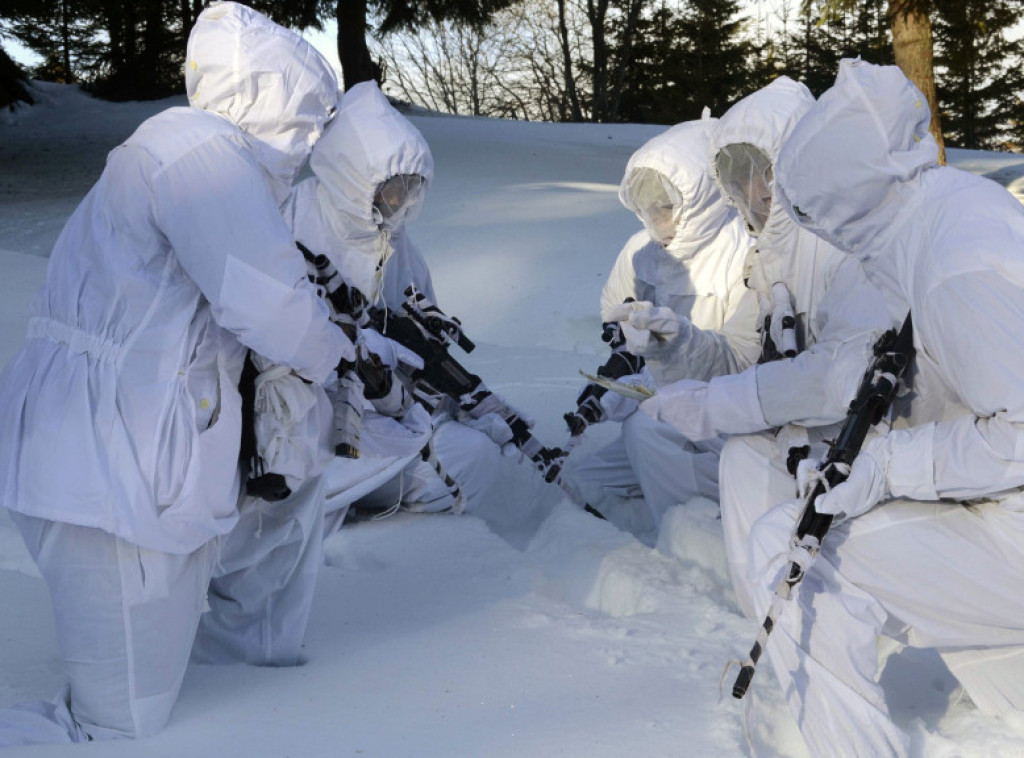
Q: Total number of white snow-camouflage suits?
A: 5